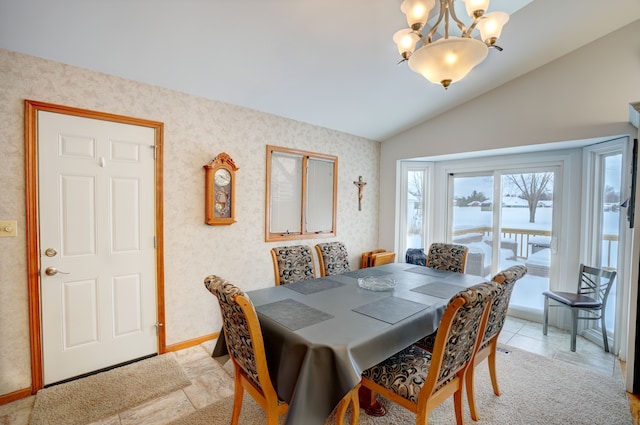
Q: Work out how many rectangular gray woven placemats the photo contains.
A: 6